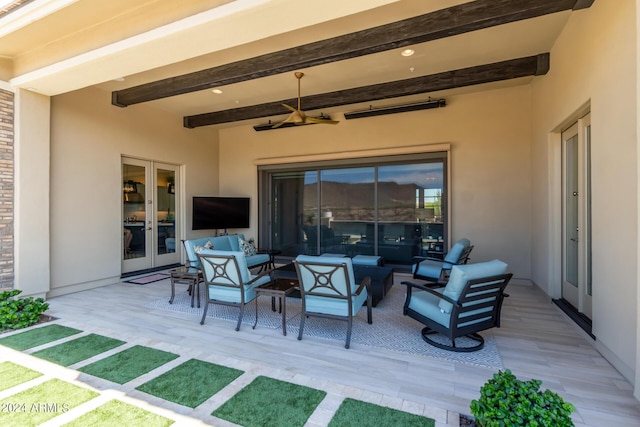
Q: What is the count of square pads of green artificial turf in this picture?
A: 9